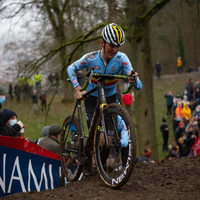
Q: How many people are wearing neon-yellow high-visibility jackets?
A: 3